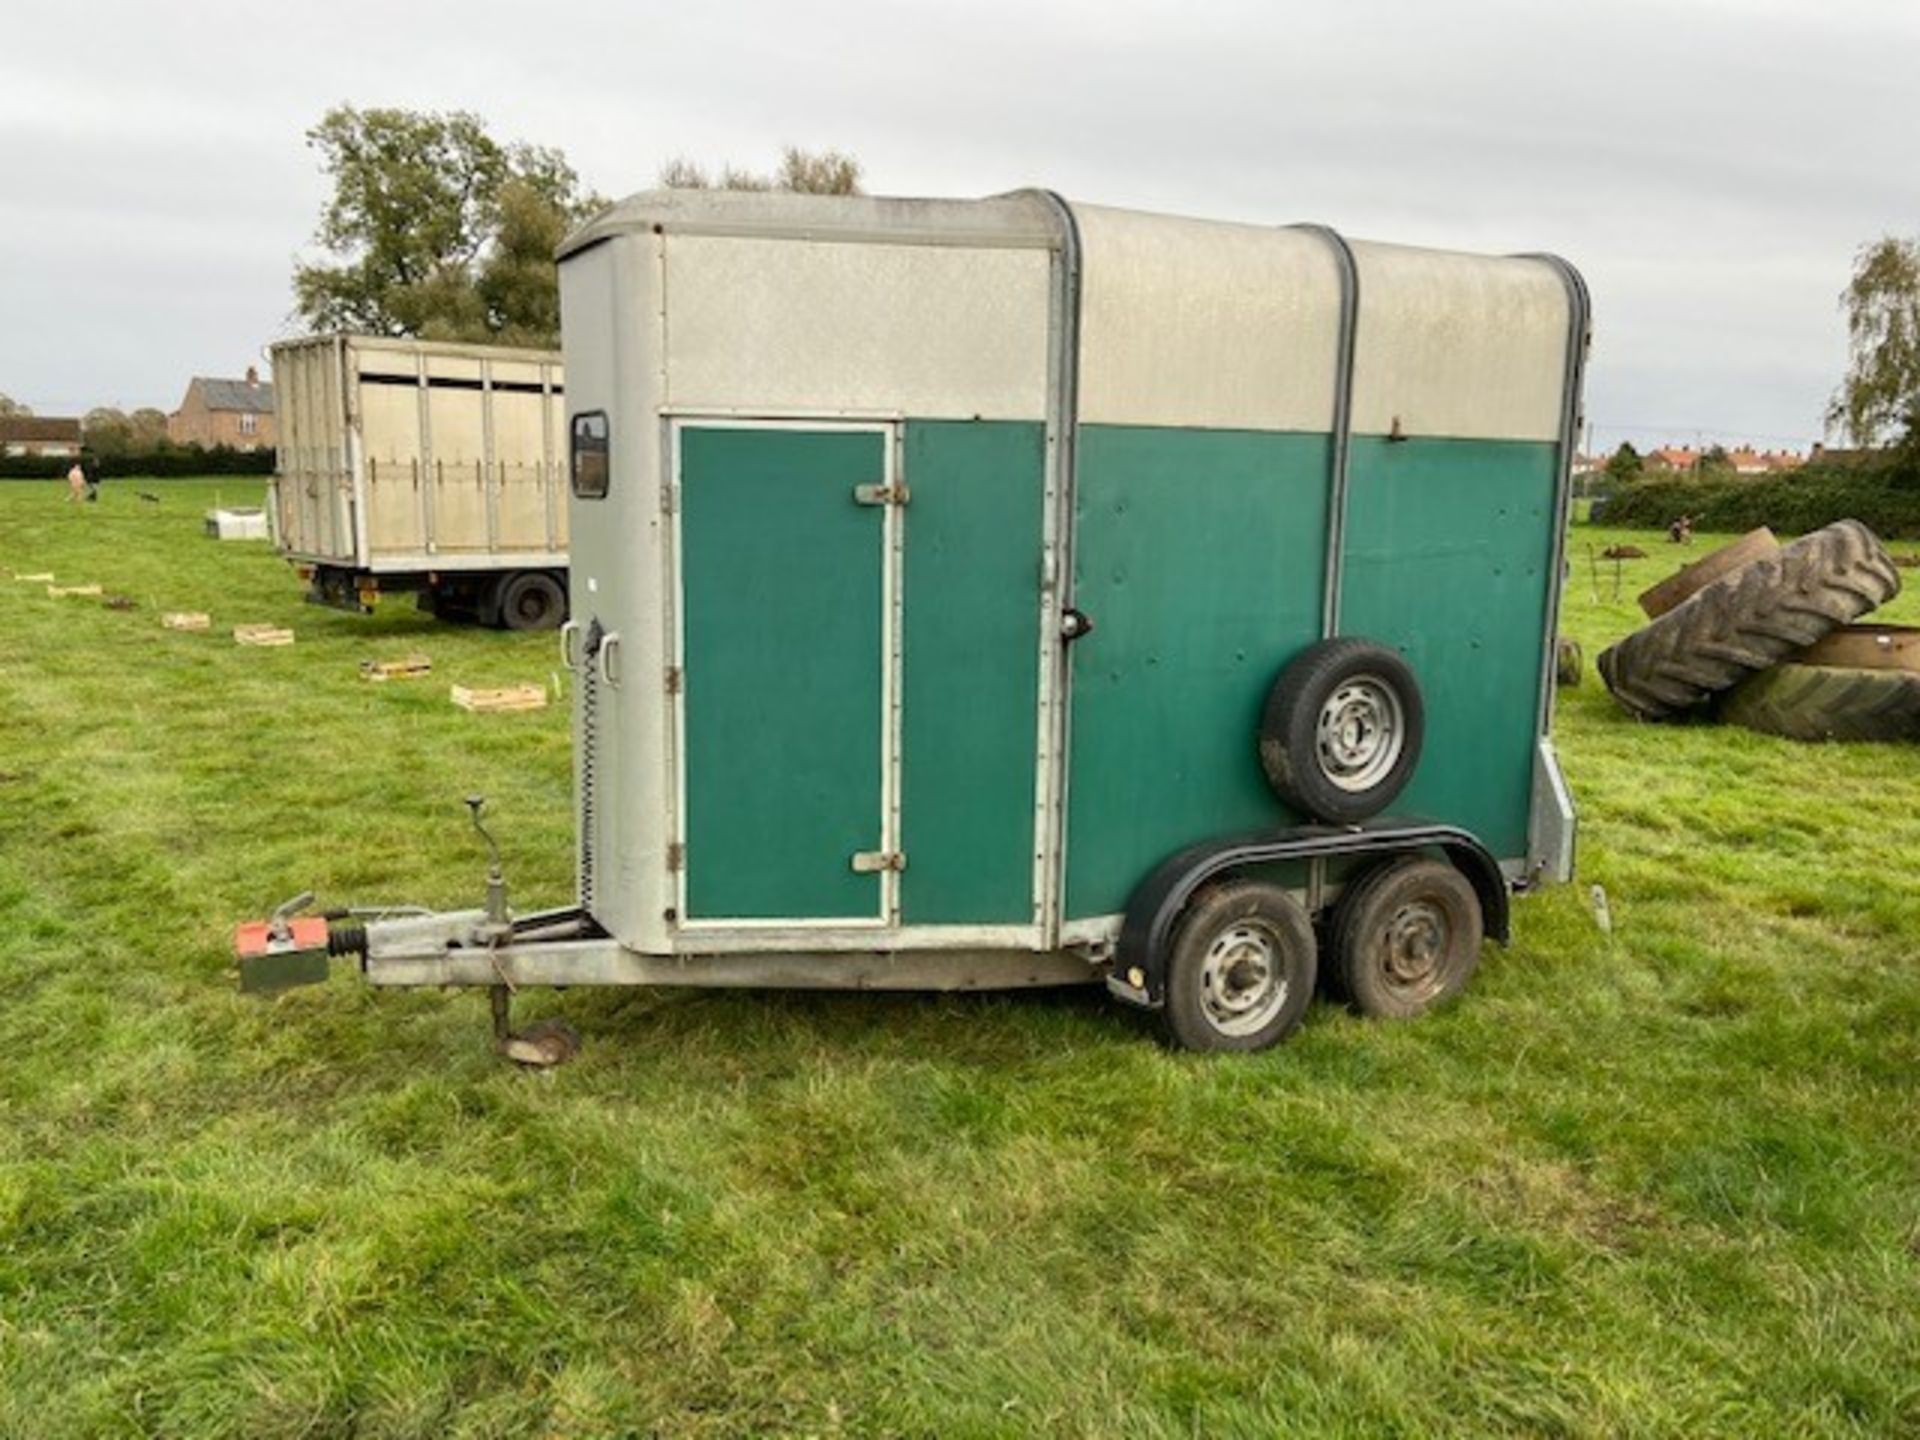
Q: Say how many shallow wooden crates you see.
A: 6